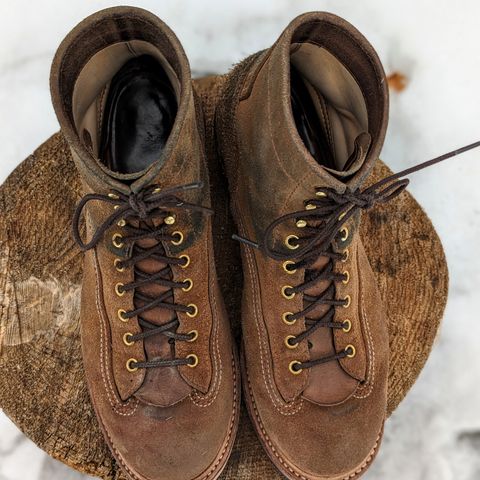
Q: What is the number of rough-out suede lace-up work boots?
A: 2